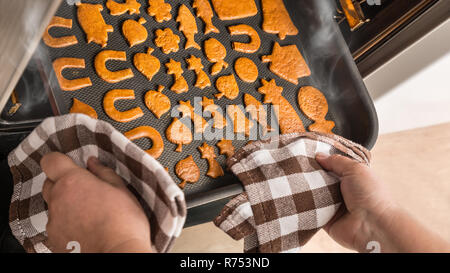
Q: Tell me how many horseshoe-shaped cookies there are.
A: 6